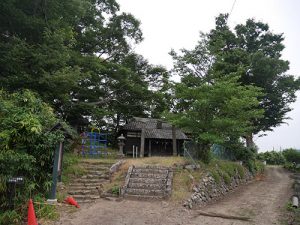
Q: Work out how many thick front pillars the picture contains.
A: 2